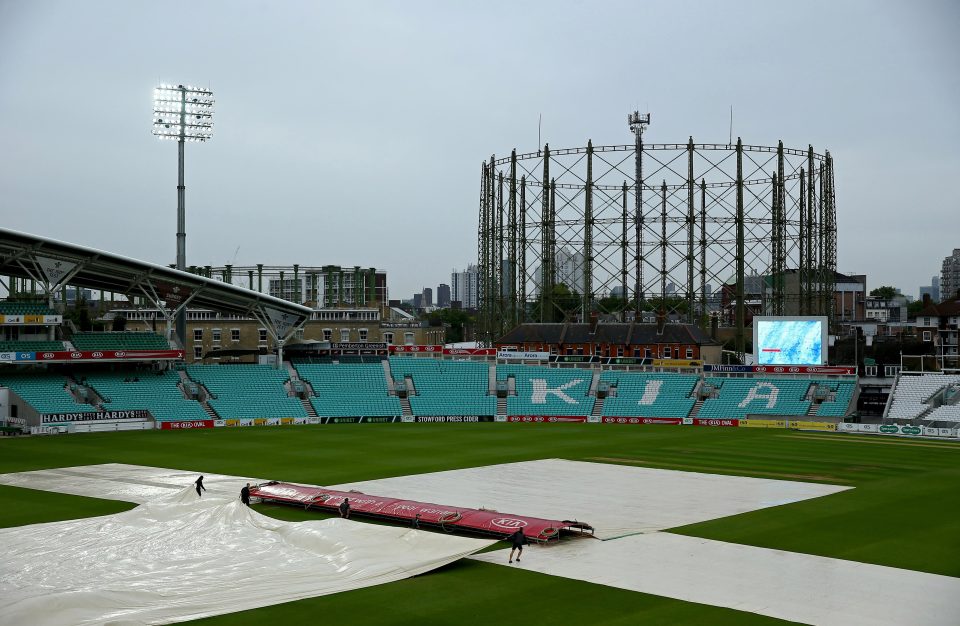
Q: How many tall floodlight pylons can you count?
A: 1